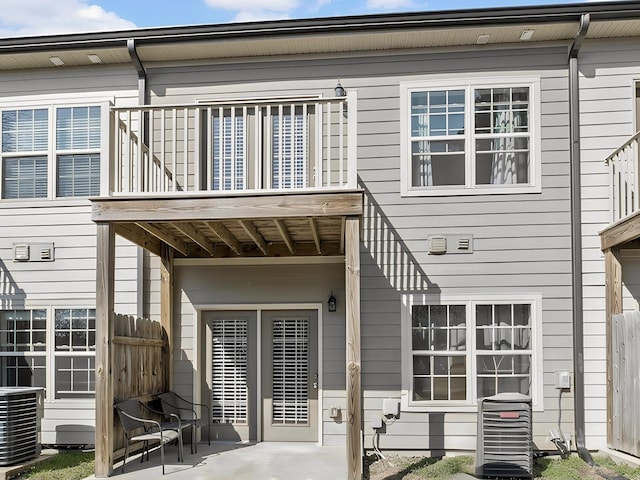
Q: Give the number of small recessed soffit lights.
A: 4